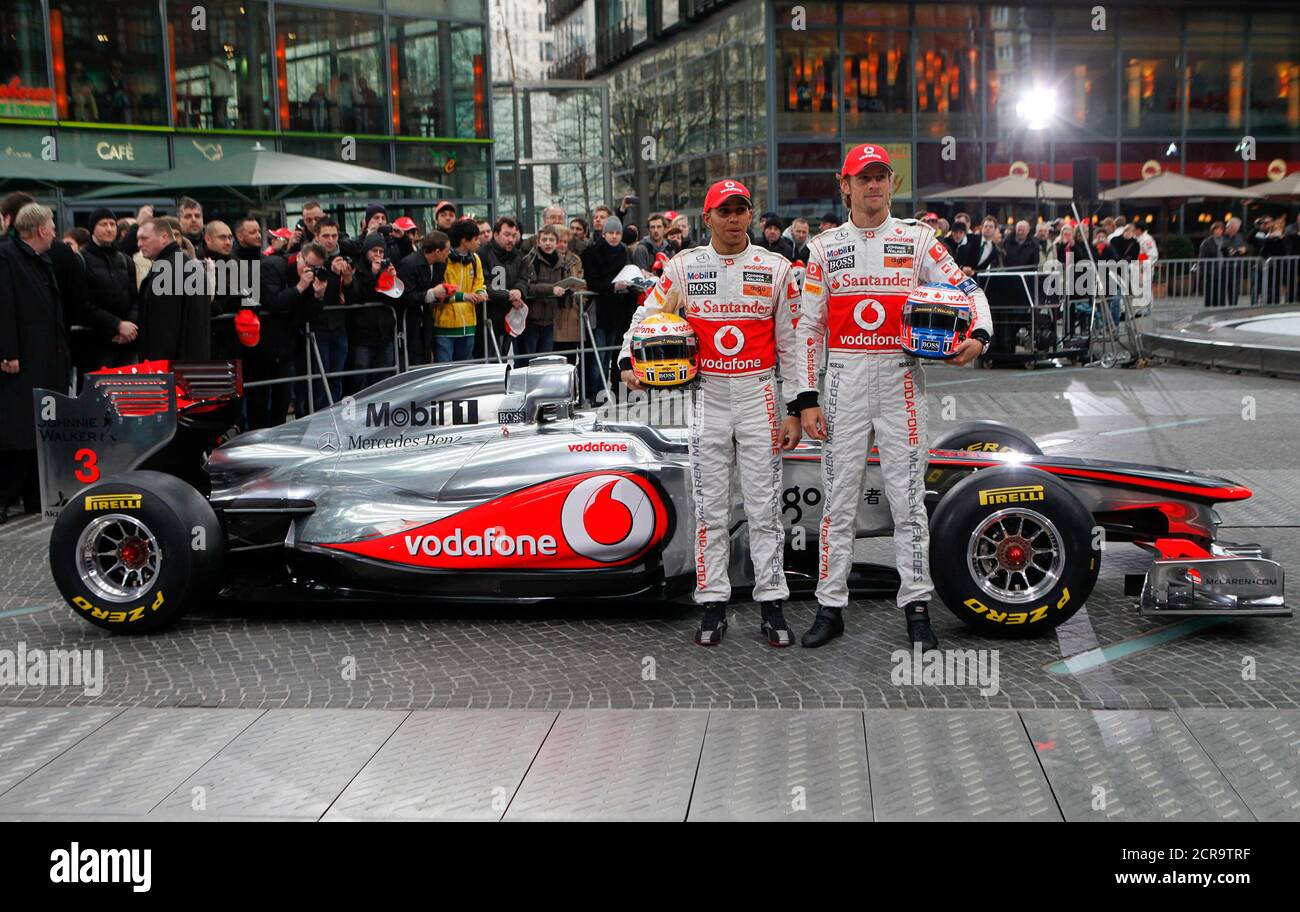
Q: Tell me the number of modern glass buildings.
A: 2